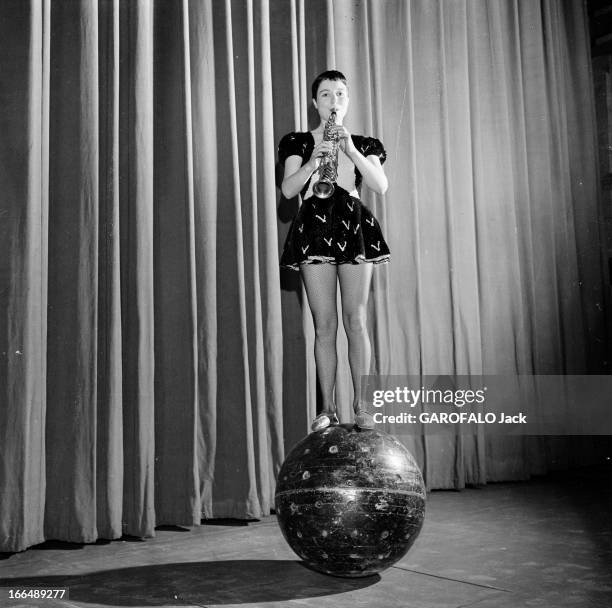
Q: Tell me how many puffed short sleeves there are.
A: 2